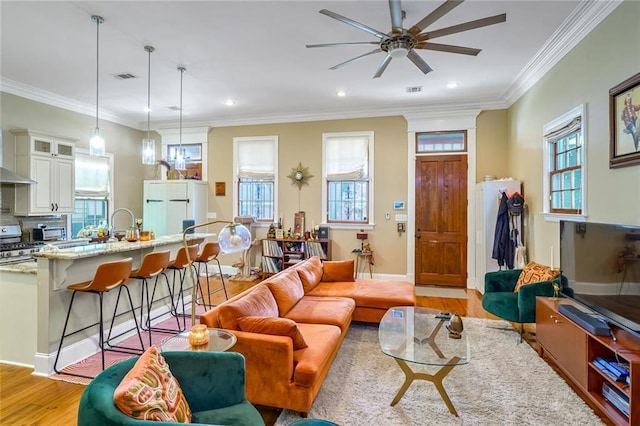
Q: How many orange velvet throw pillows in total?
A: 2